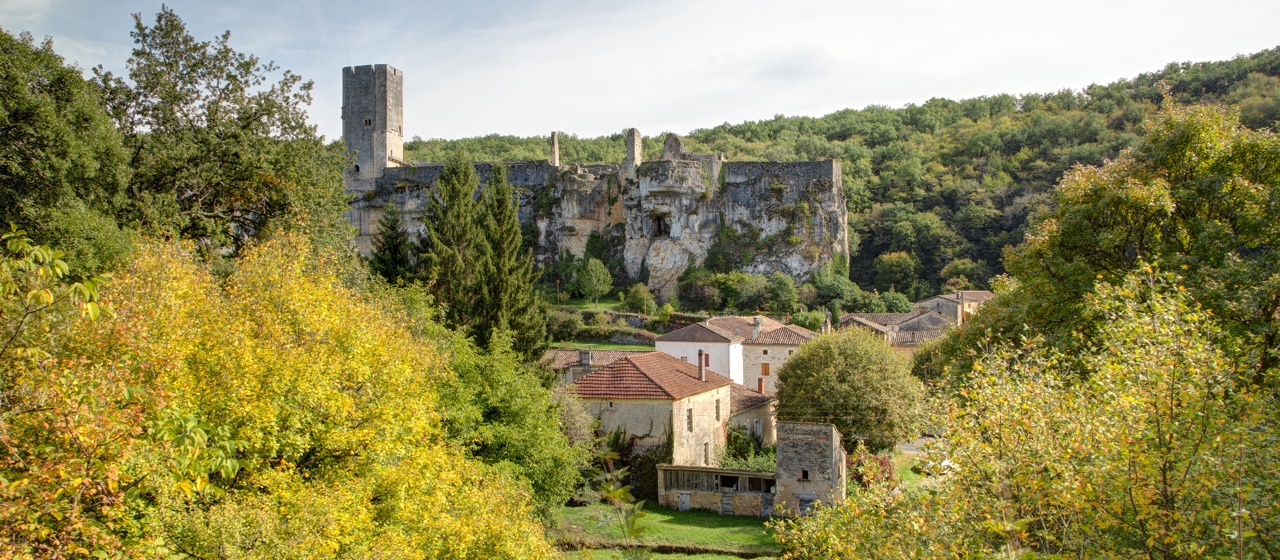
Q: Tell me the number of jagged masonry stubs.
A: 3